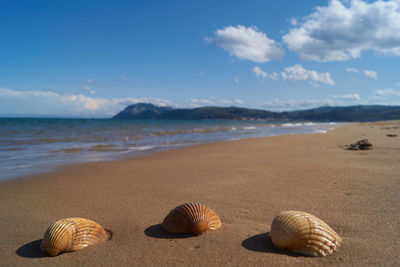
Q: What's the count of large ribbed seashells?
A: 3